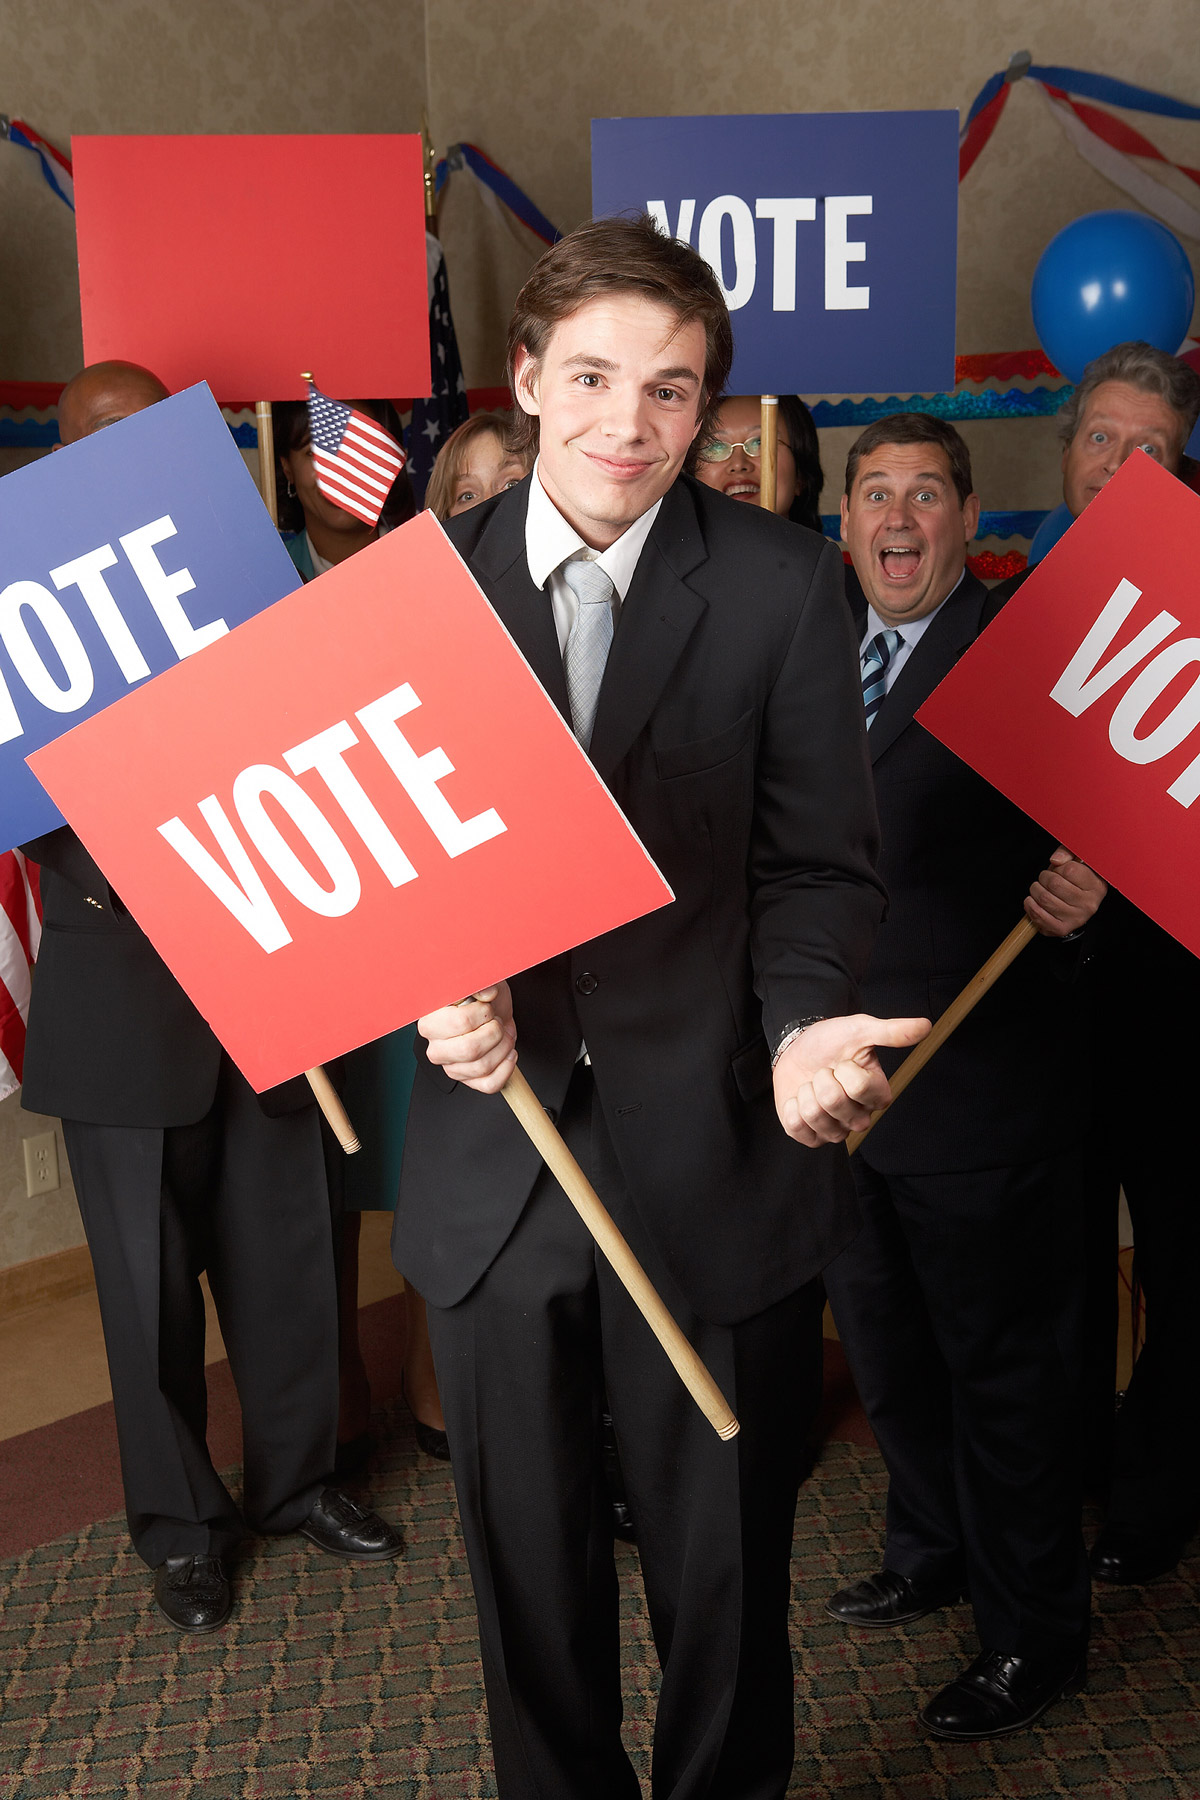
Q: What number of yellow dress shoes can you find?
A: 0